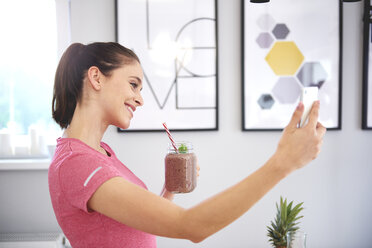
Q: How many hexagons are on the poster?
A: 7